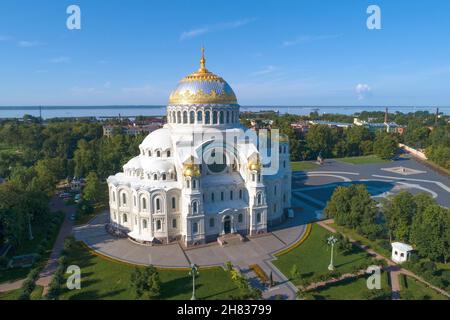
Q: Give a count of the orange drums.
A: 0